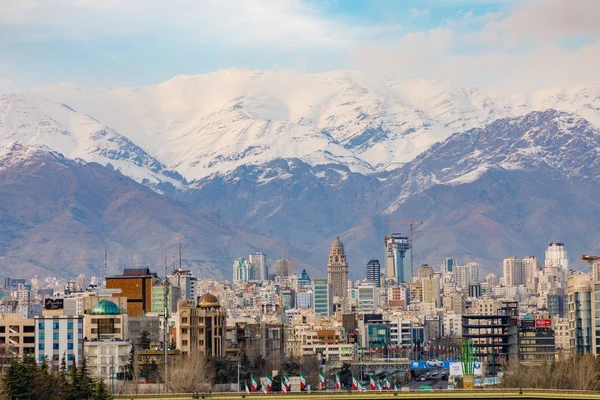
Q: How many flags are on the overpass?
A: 15